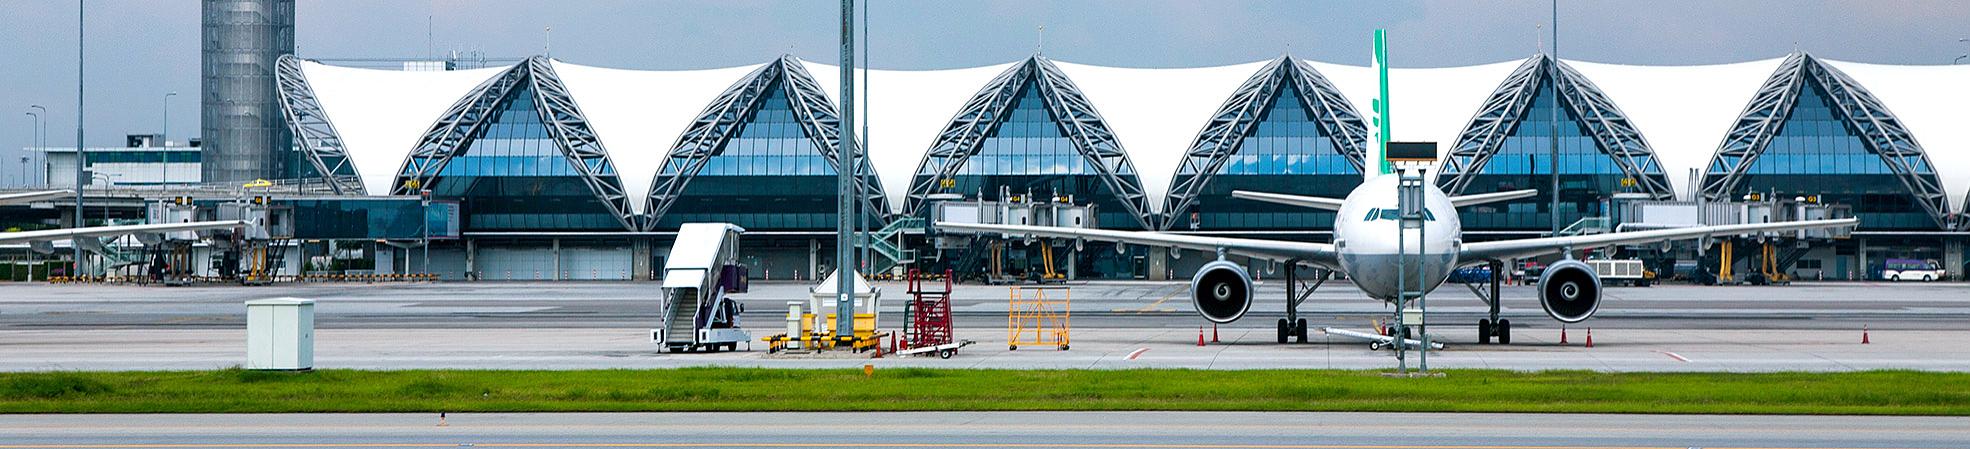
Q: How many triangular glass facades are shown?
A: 6